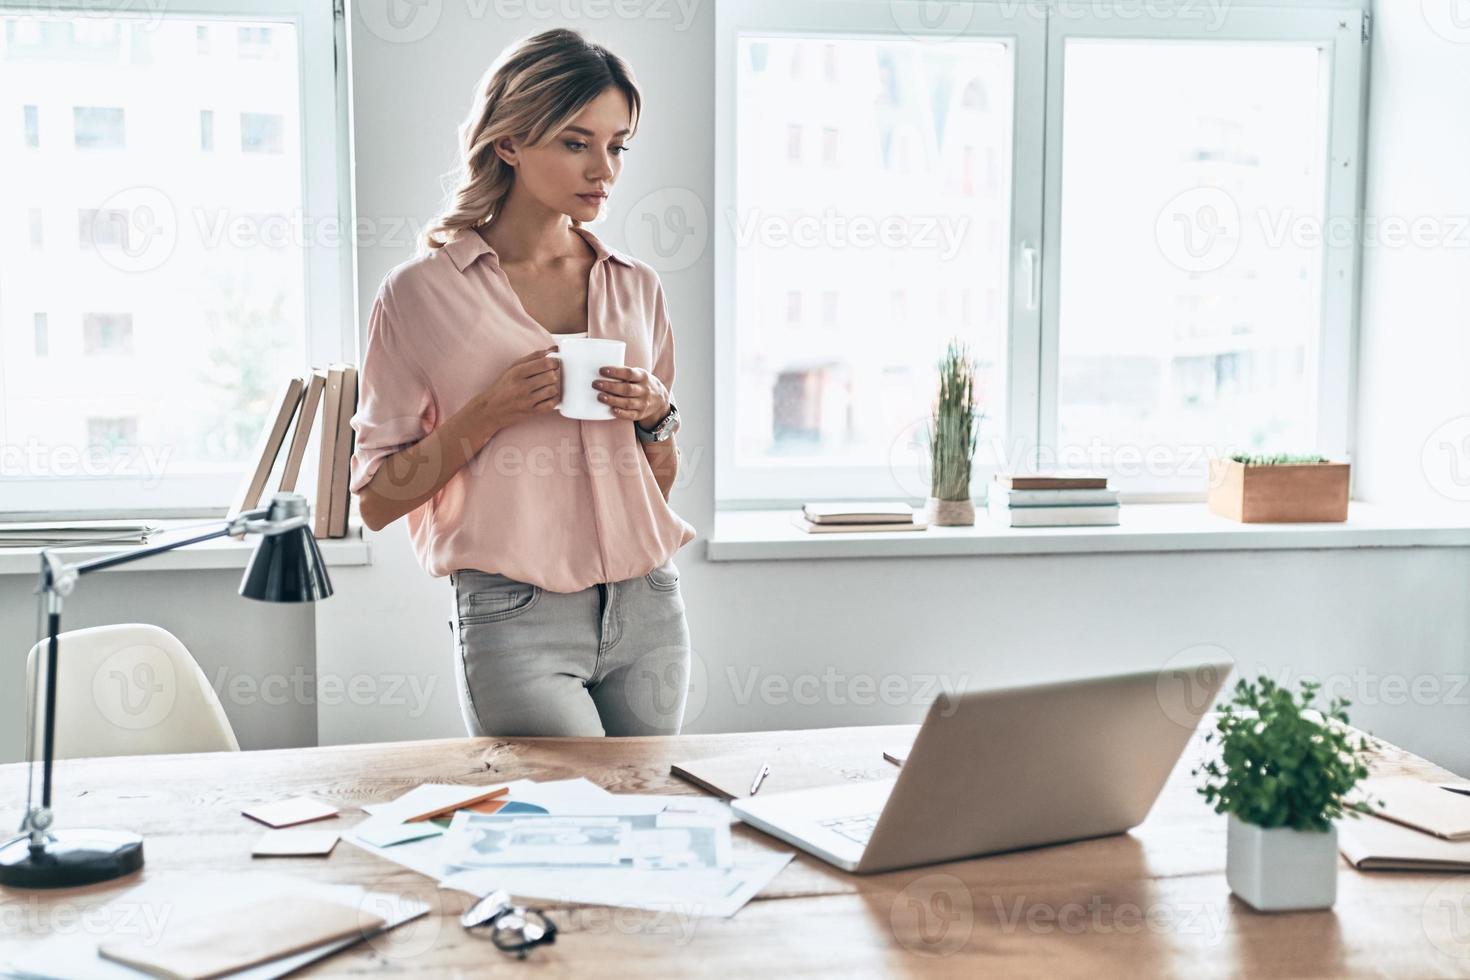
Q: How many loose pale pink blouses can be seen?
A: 1